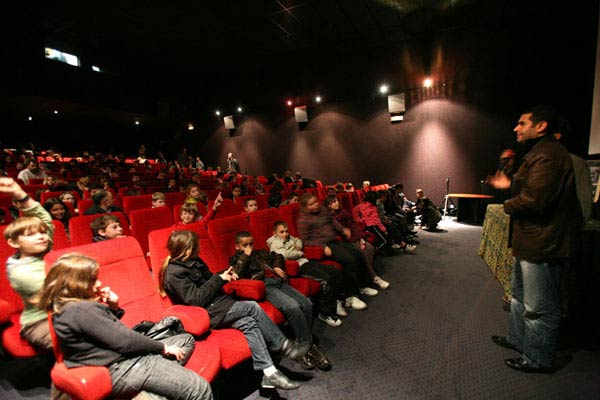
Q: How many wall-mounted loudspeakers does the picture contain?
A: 3